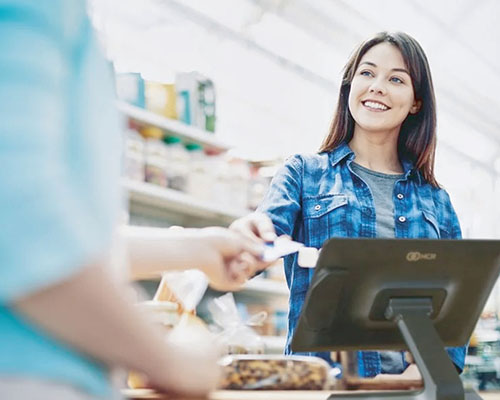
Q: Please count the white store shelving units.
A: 1